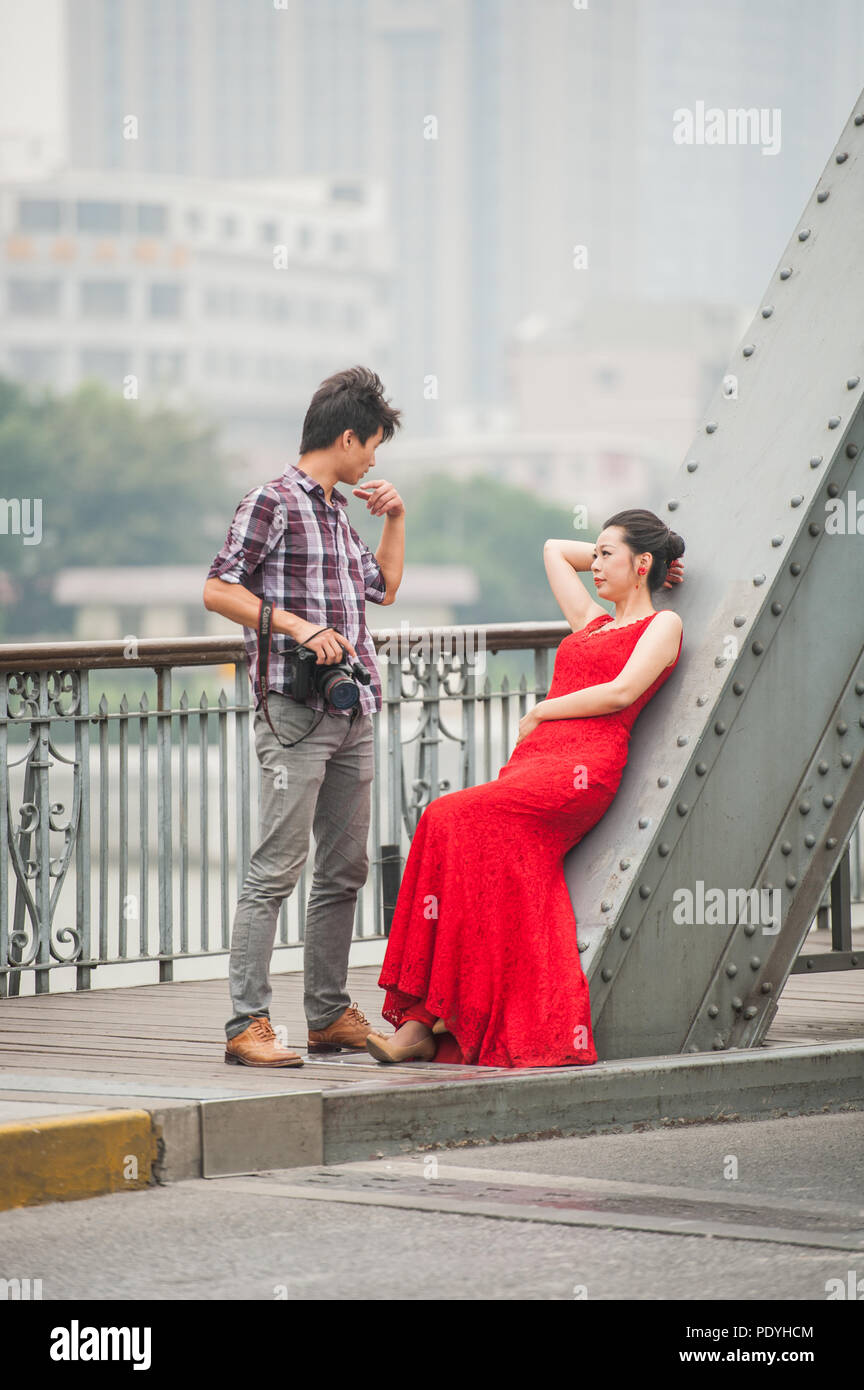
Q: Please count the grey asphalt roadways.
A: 1